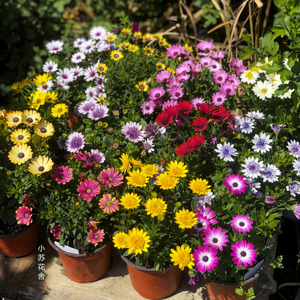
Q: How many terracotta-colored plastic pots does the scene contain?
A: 4